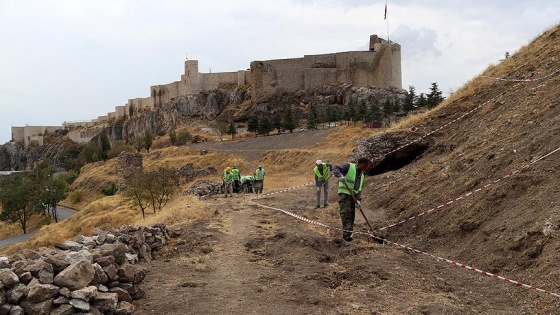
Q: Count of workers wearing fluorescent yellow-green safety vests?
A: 6